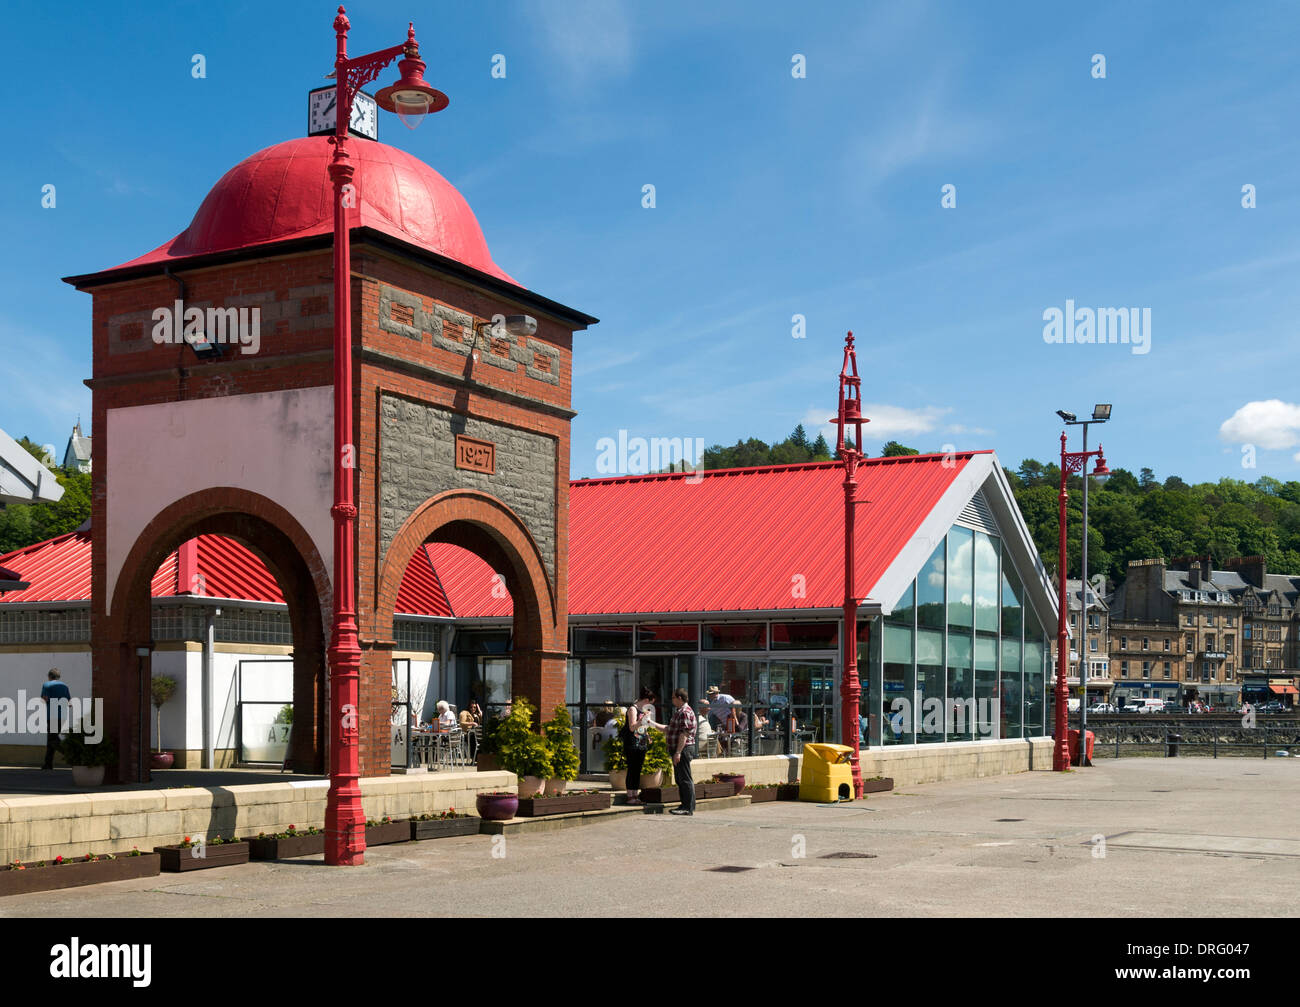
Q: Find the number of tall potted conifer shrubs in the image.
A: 4